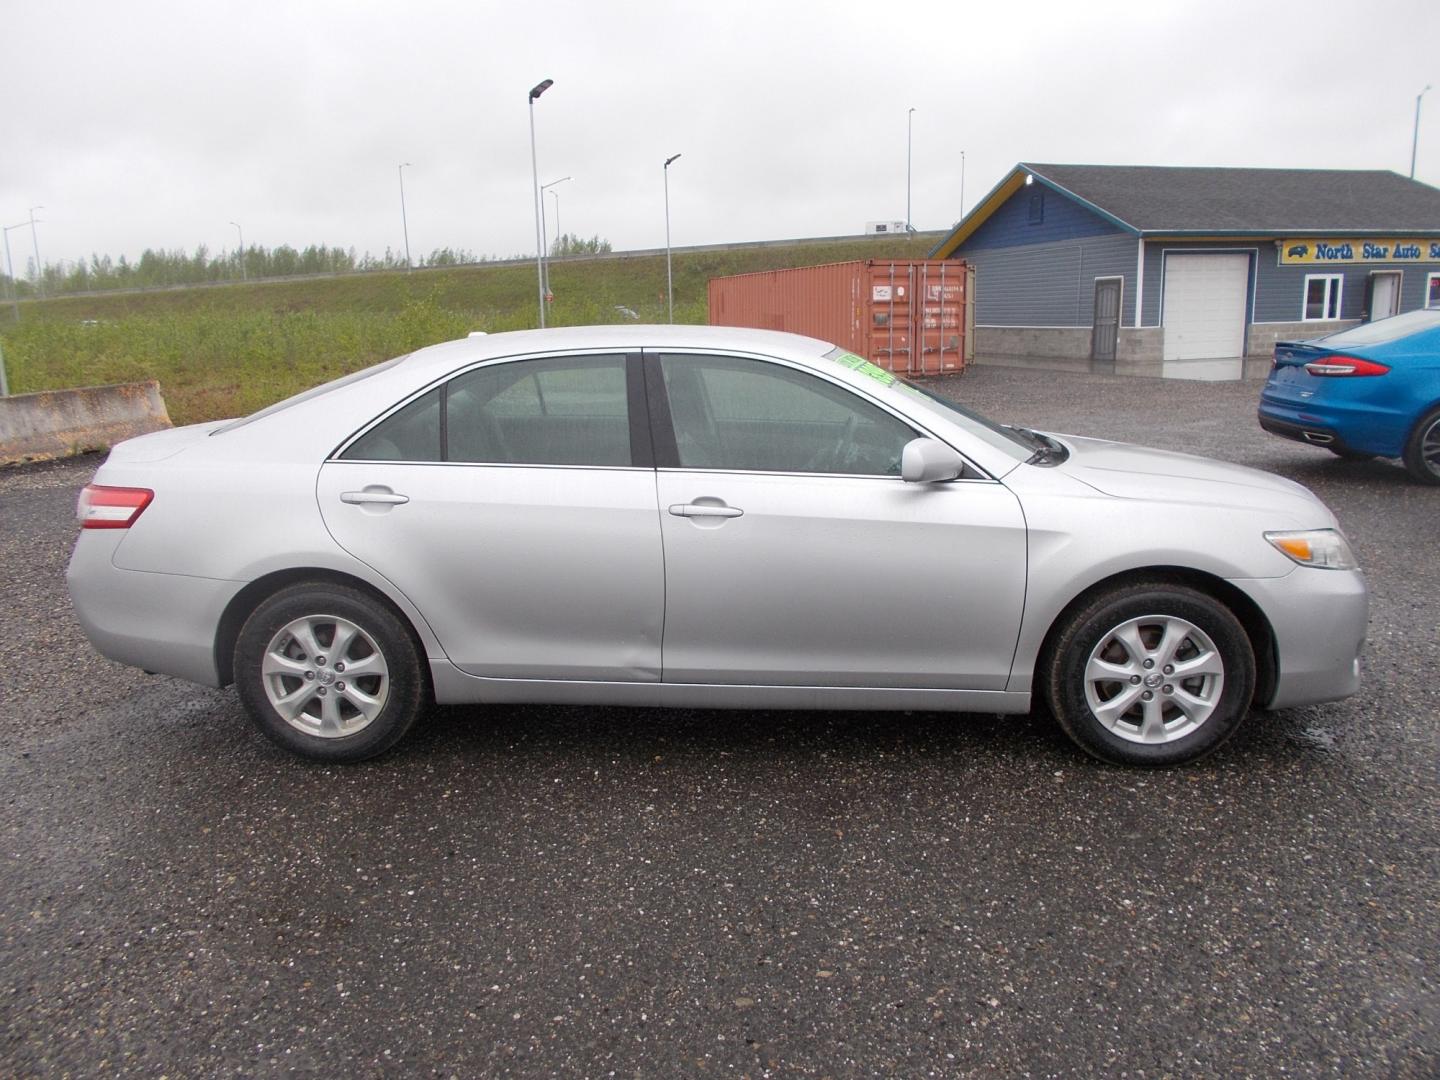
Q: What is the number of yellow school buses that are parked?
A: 0